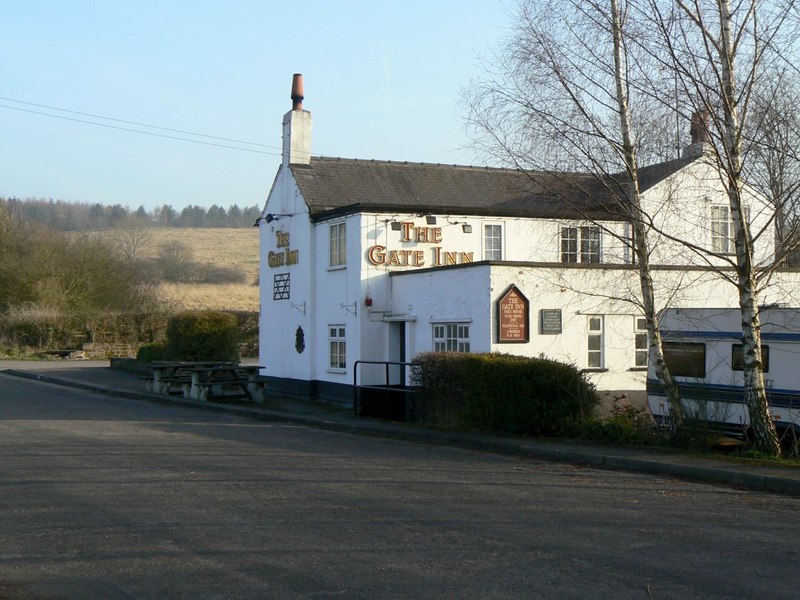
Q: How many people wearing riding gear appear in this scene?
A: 0